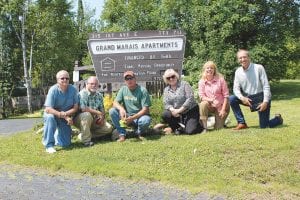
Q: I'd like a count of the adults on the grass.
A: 6